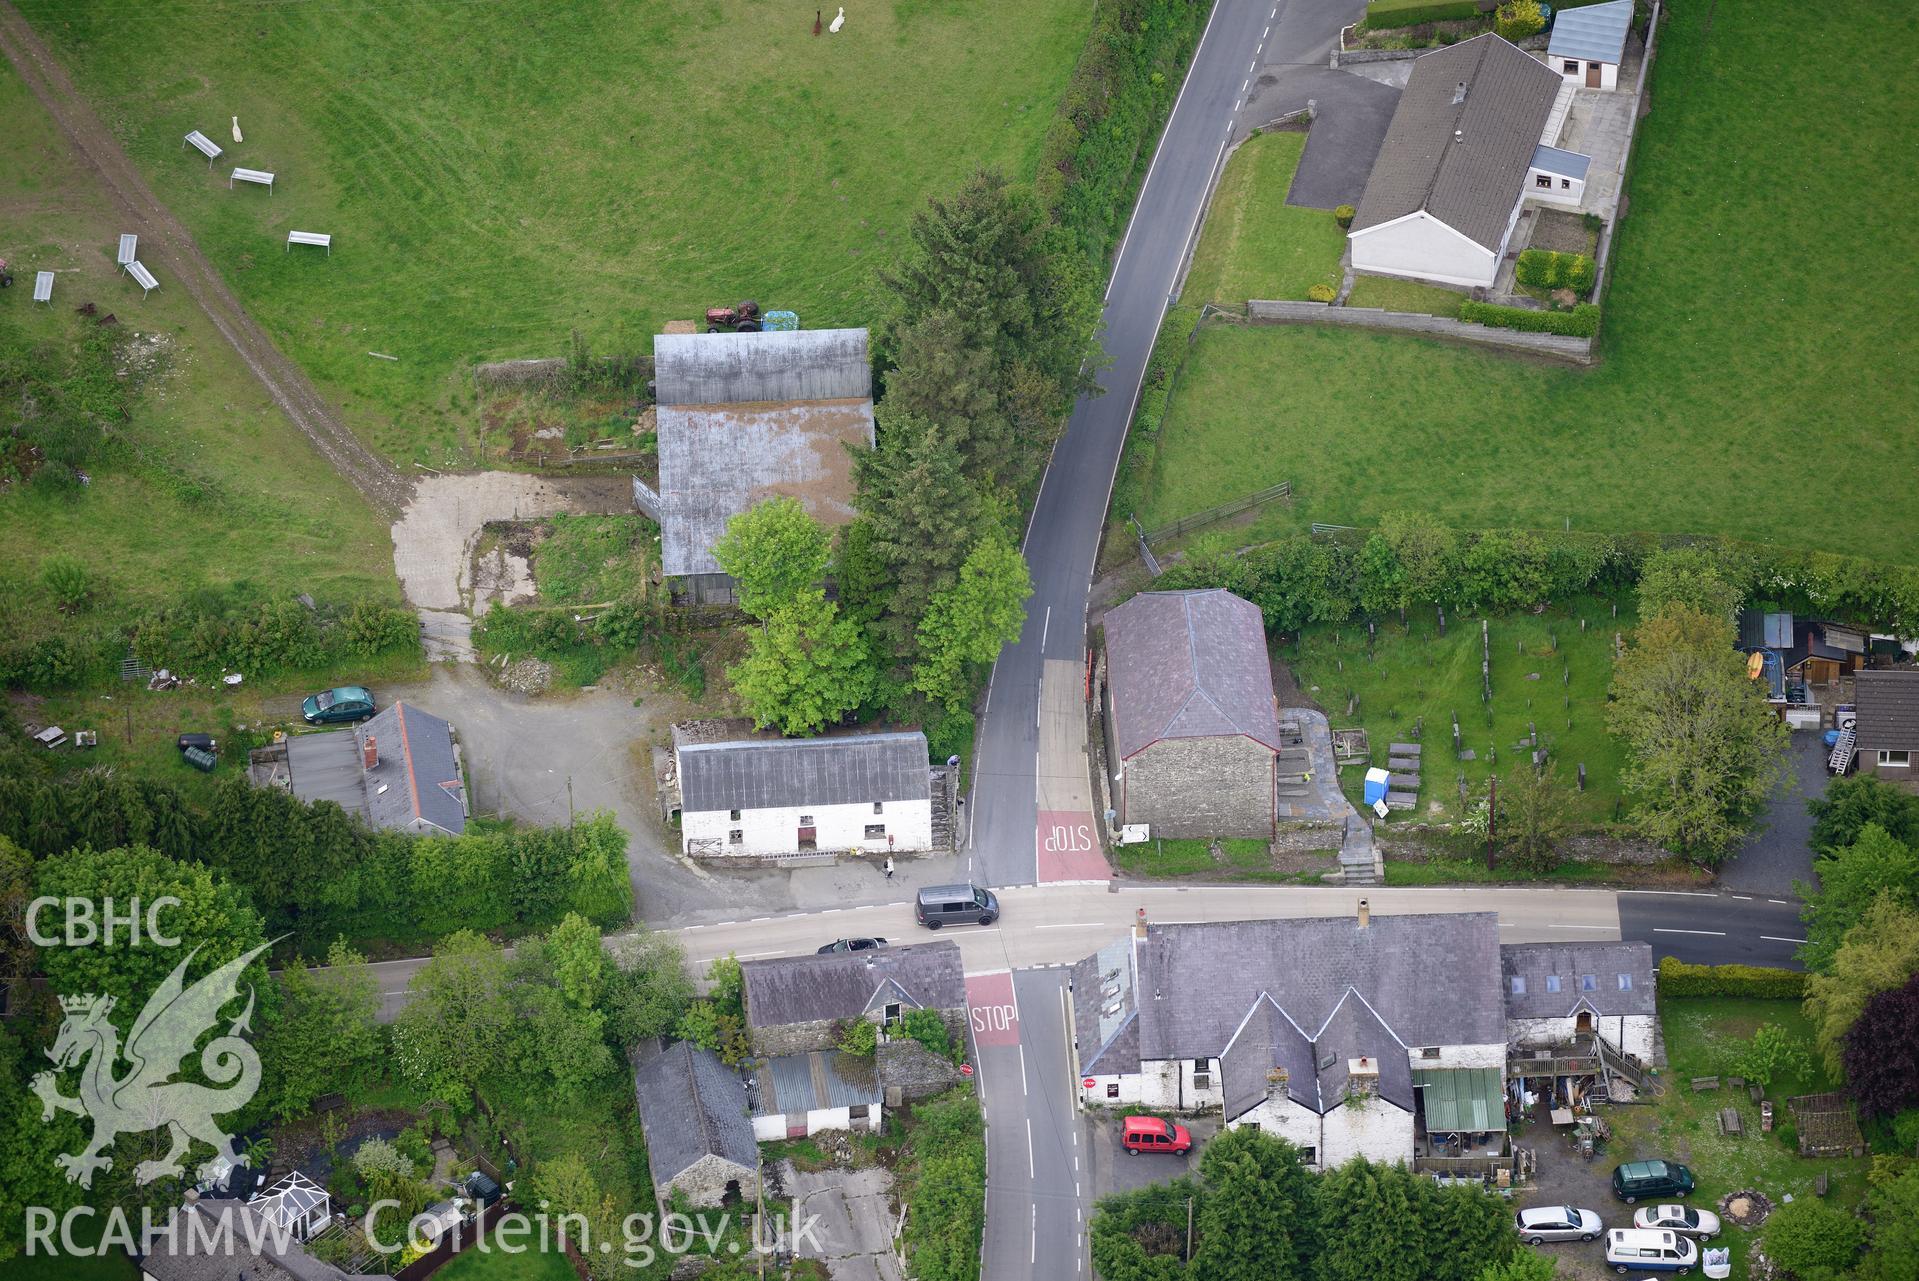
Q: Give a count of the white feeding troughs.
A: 6